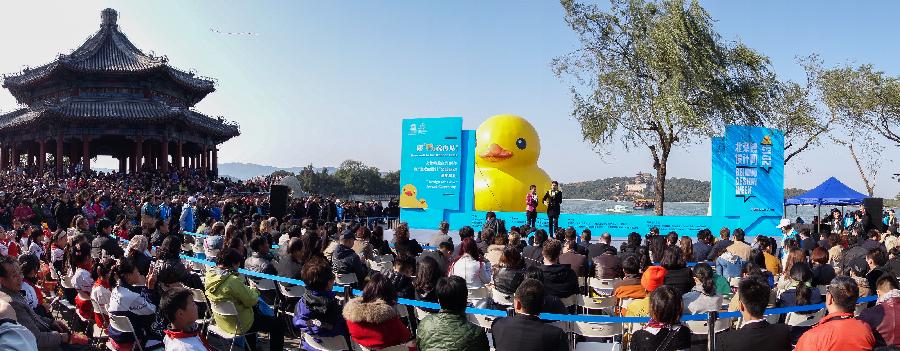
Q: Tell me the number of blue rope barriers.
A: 2